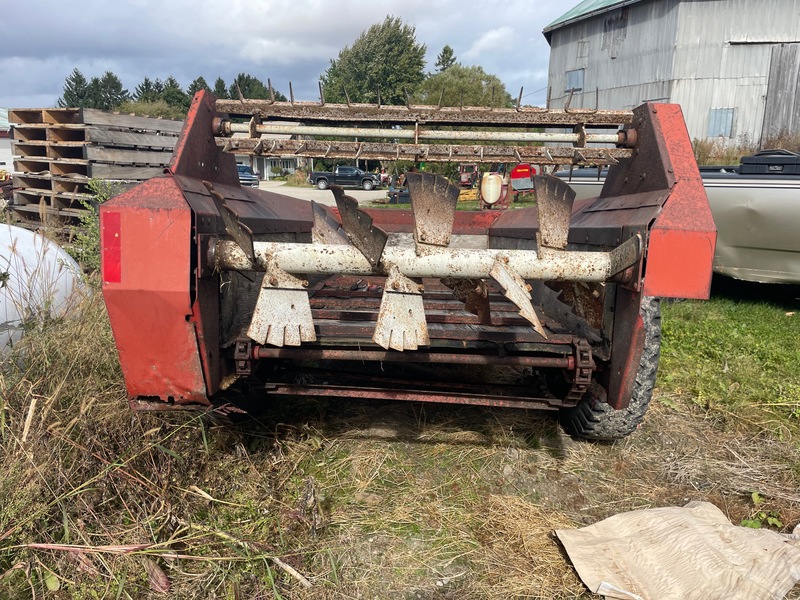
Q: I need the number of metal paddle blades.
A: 10